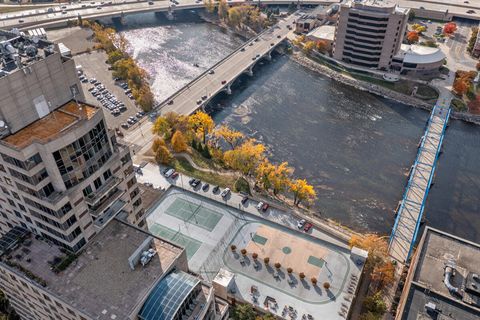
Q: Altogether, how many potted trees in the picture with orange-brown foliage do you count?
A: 9